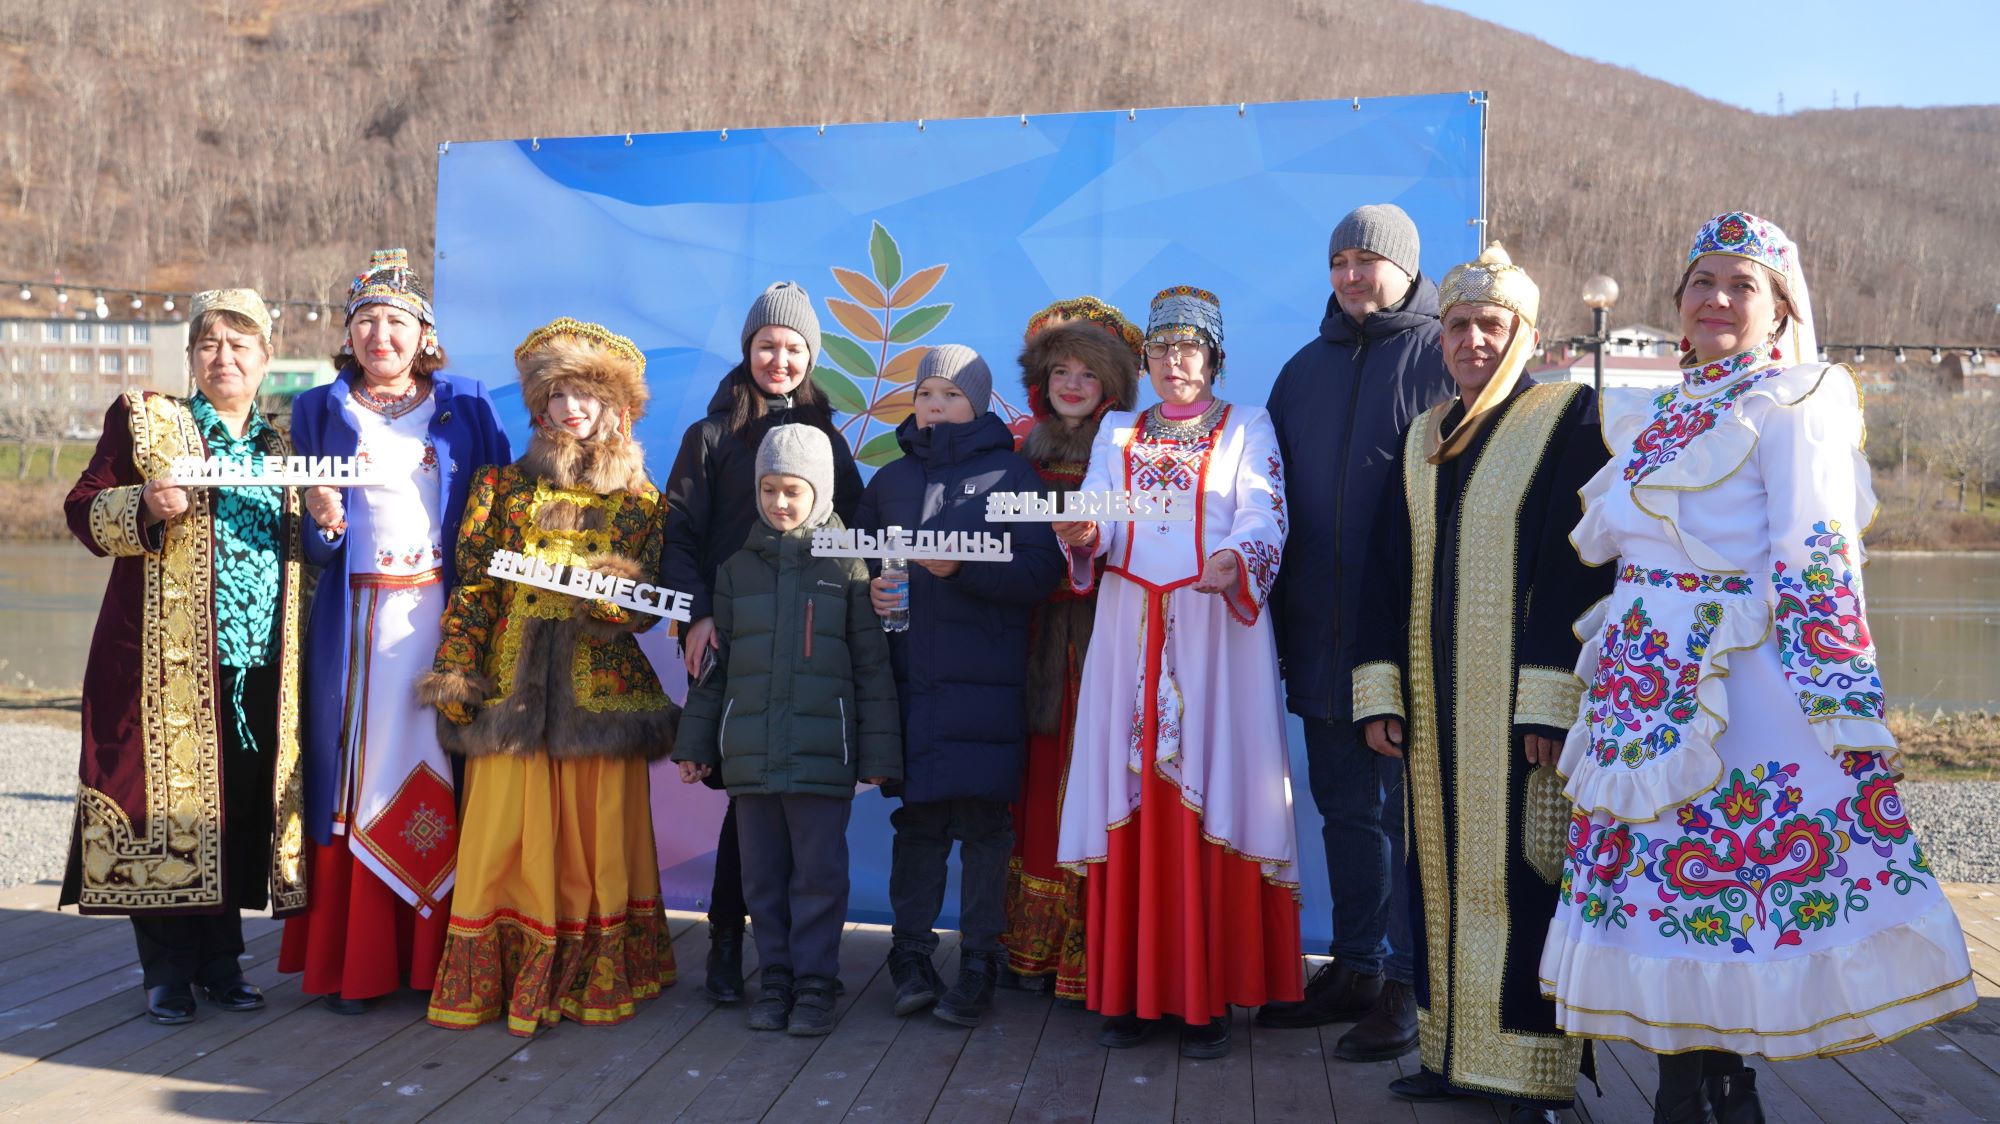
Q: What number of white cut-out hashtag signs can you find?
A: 4